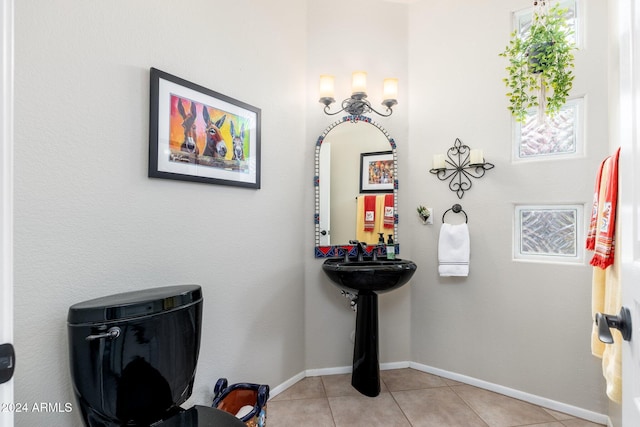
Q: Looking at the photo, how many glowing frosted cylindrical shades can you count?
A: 3